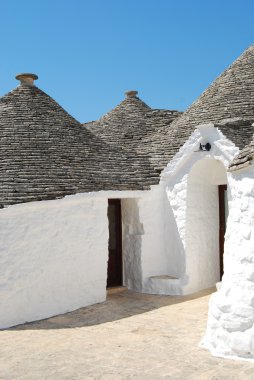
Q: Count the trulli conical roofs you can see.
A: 3